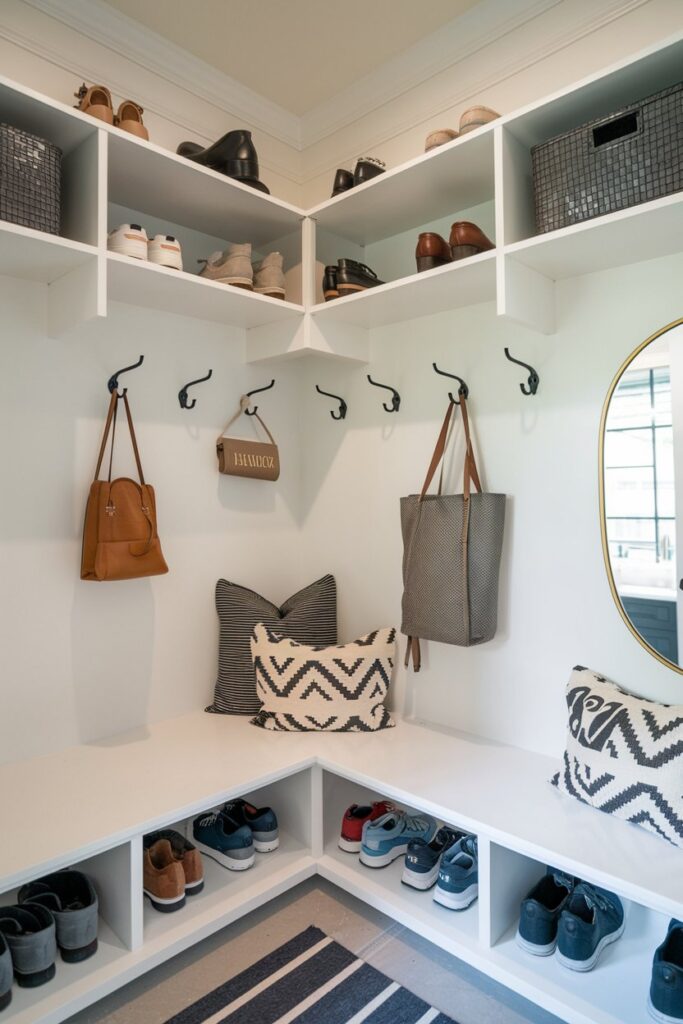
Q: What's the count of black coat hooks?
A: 7